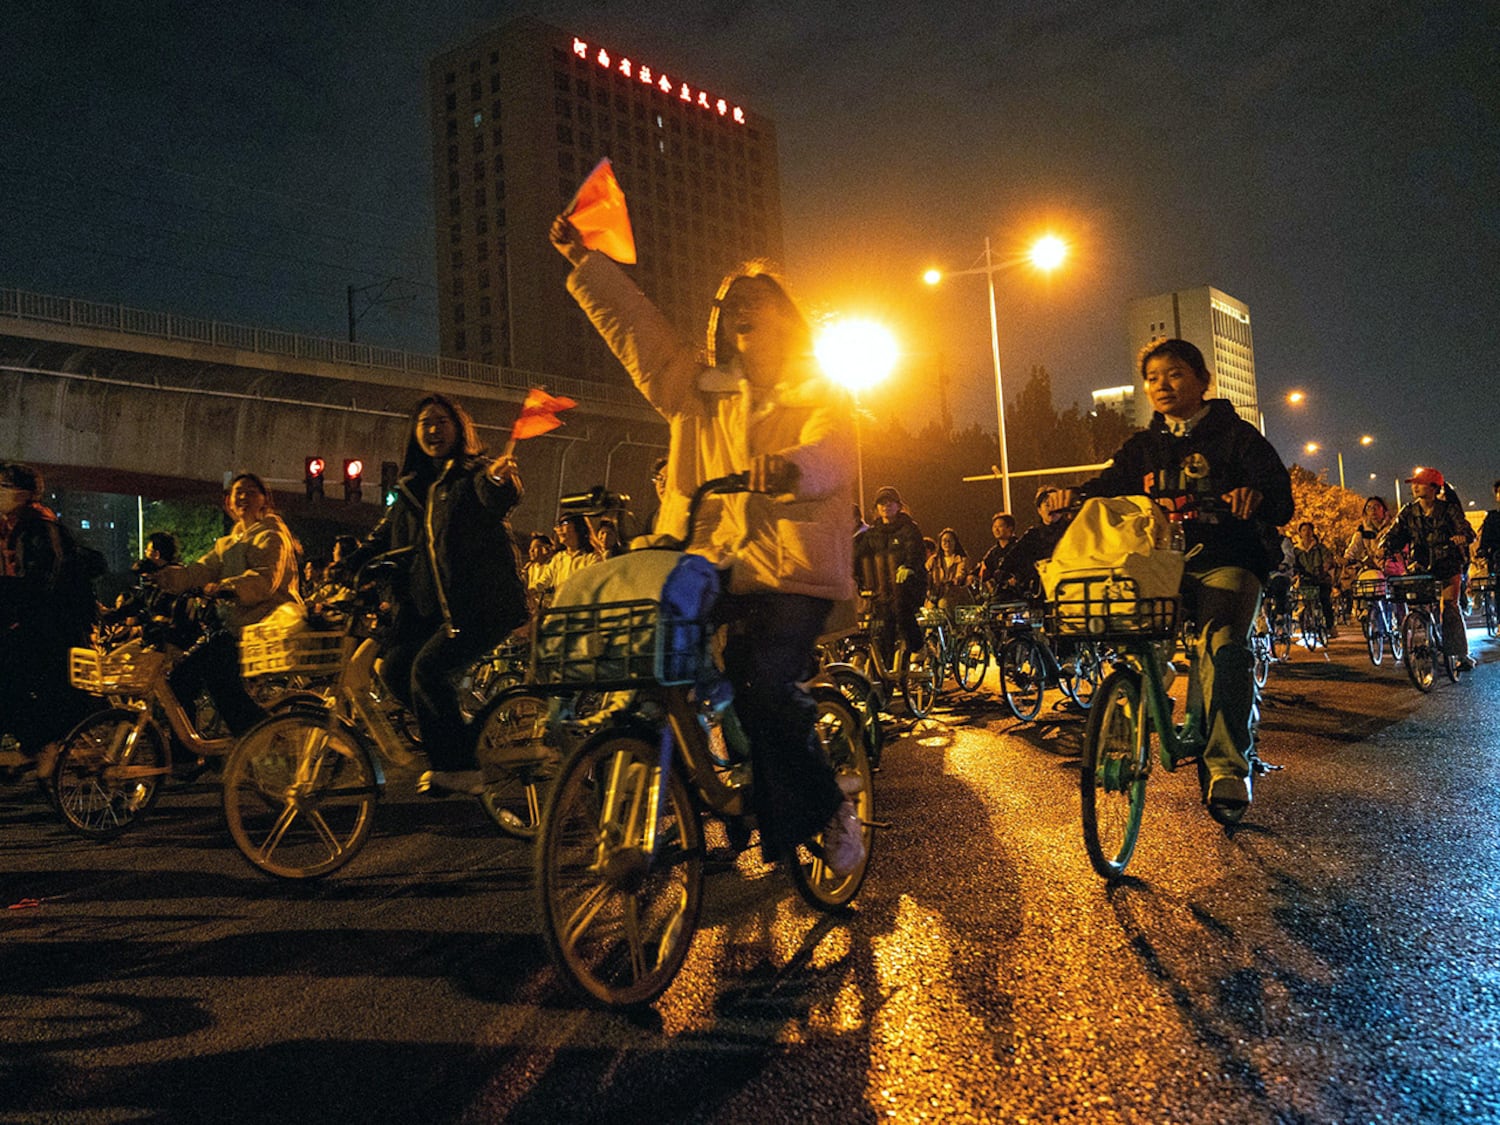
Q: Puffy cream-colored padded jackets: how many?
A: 1